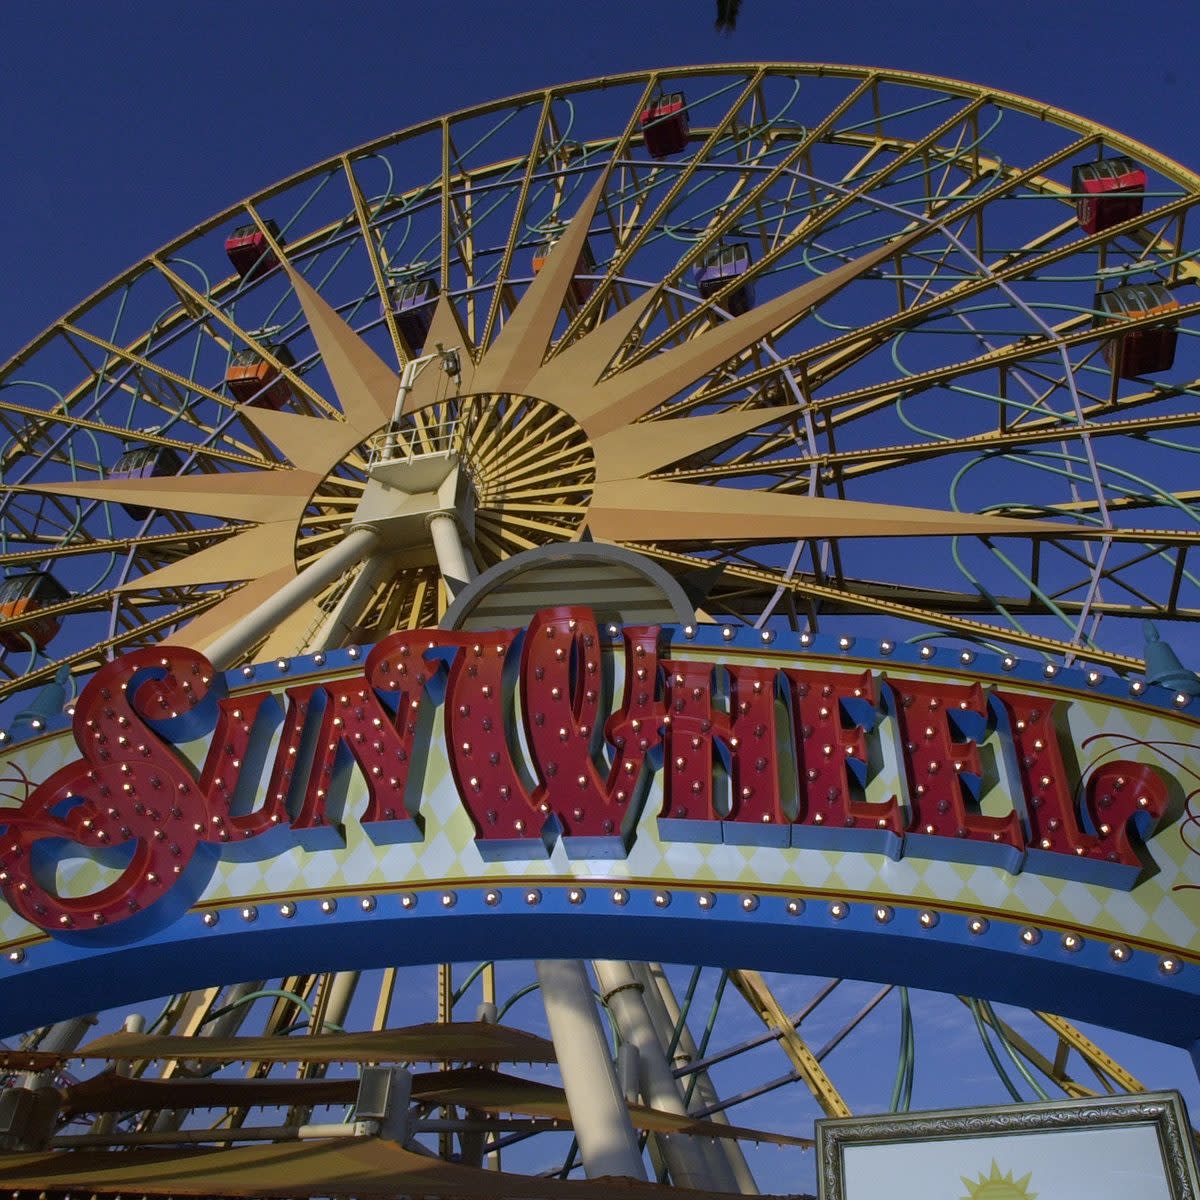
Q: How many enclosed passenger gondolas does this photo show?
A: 10